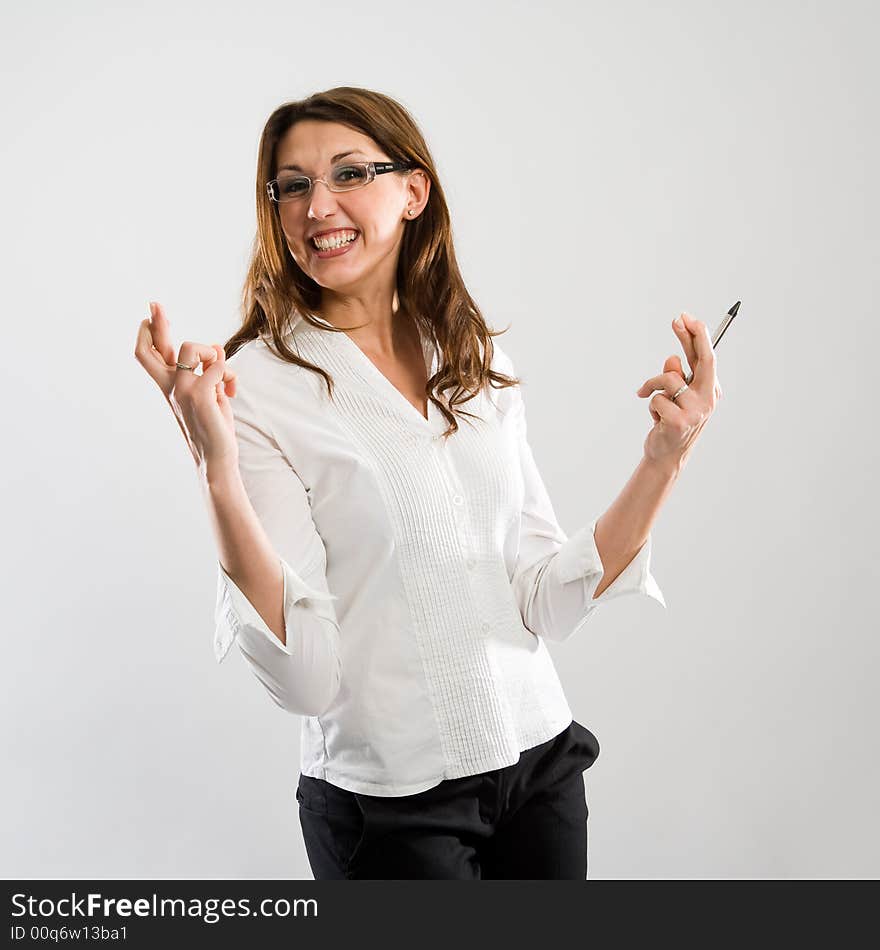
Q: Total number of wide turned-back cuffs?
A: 2